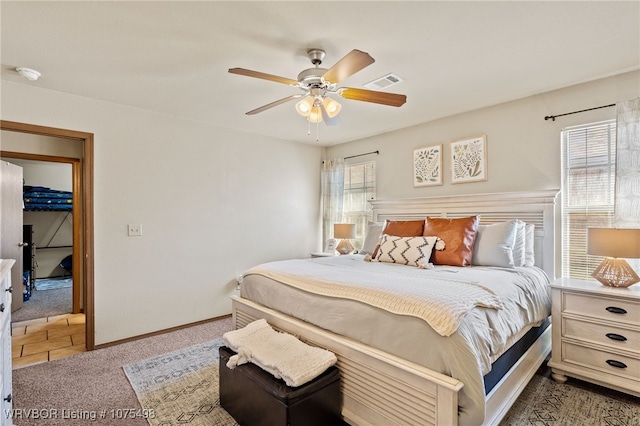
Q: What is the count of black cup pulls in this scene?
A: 3